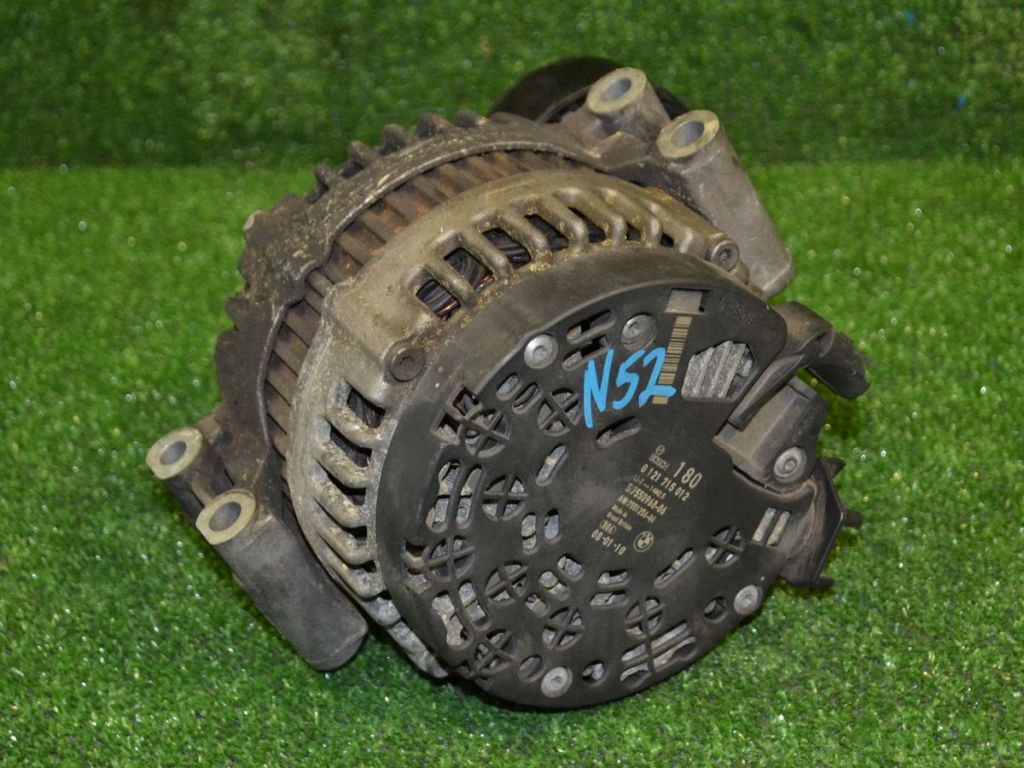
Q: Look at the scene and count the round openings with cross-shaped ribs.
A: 9